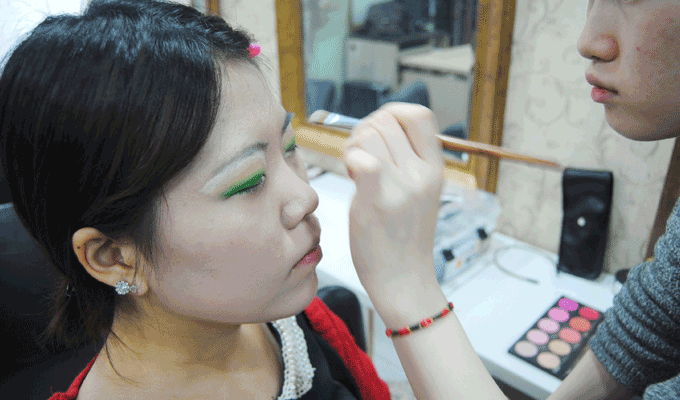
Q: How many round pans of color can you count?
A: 10